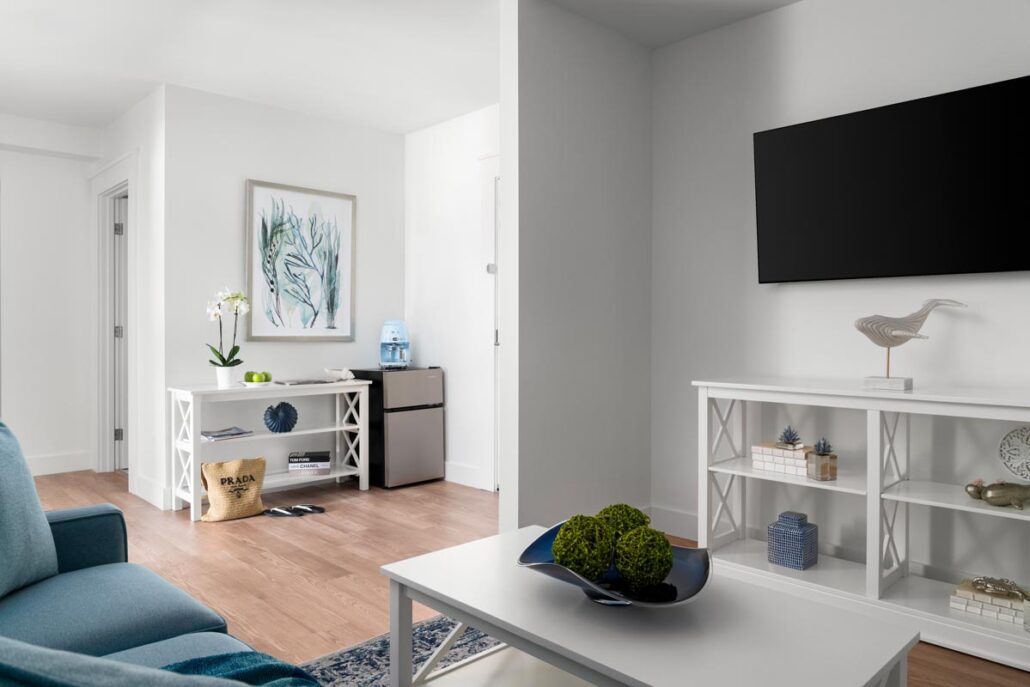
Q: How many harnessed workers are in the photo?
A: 0